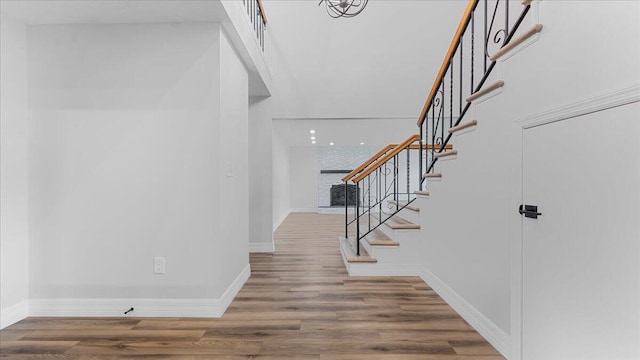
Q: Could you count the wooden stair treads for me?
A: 11